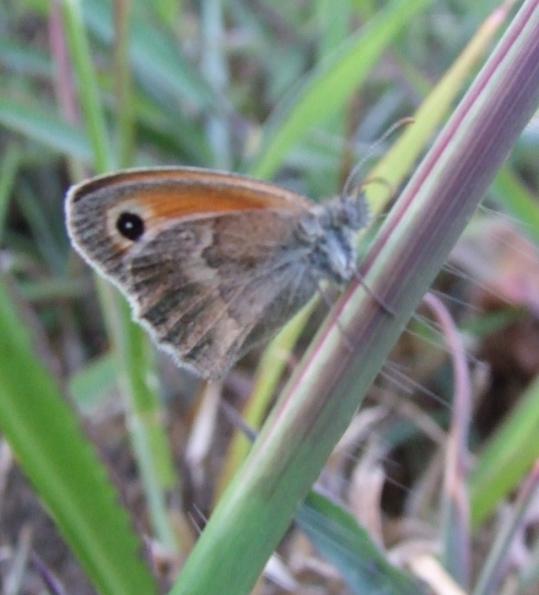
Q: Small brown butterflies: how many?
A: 1